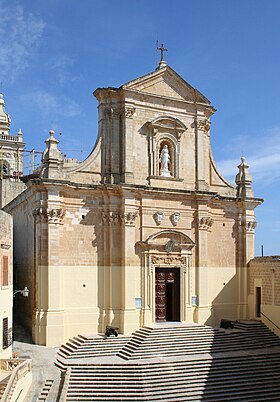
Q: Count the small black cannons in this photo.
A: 2